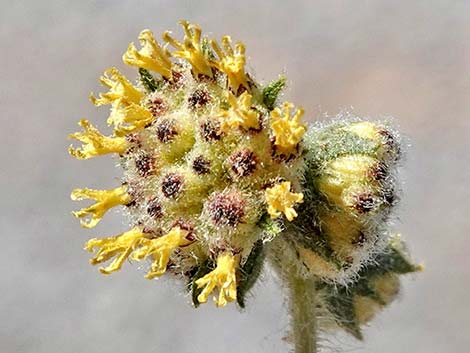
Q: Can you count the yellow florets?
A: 13